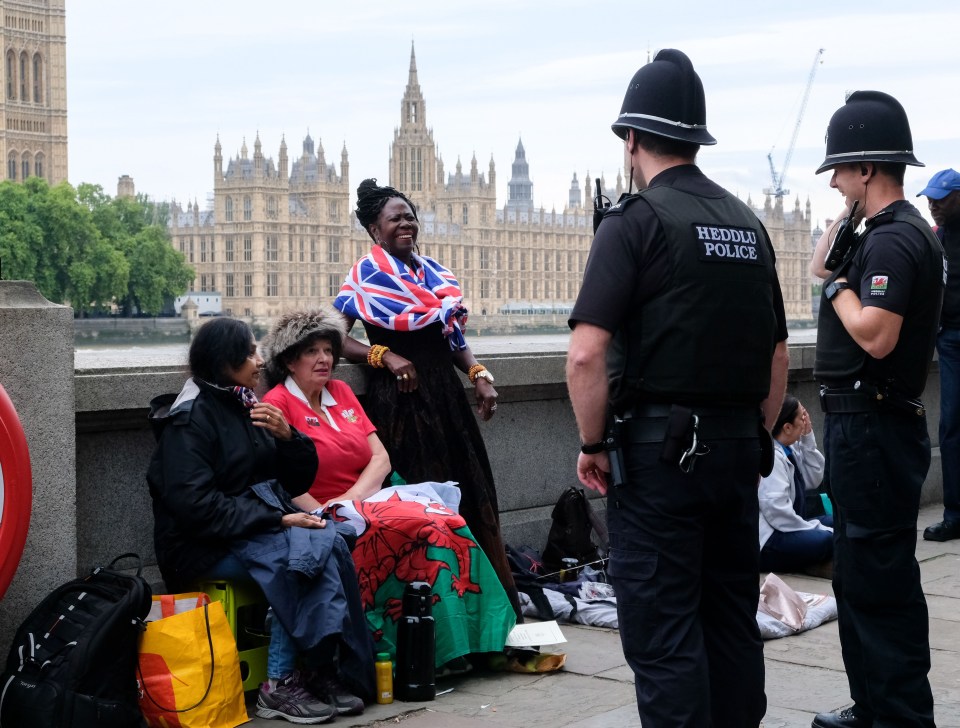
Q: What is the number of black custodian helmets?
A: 2